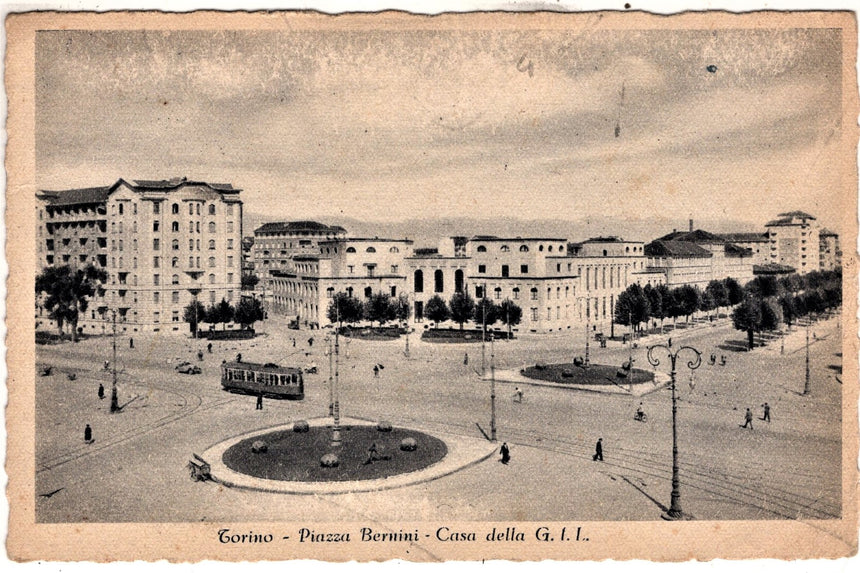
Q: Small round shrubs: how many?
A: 10